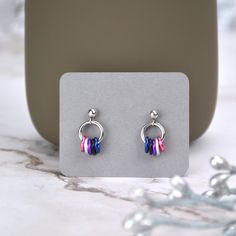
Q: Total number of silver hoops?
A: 2